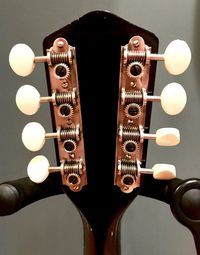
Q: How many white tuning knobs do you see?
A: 8